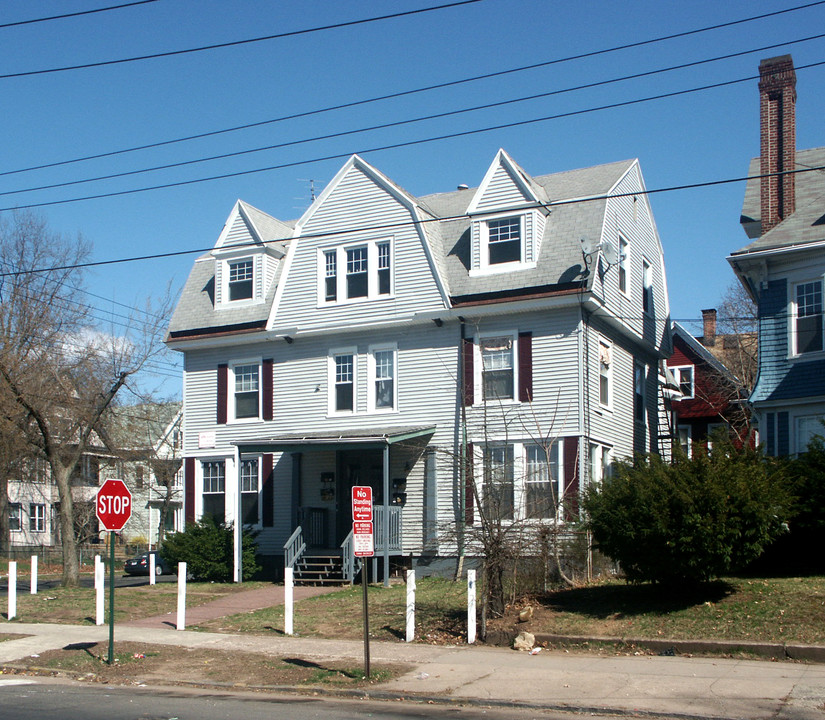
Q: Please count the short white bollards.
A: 9